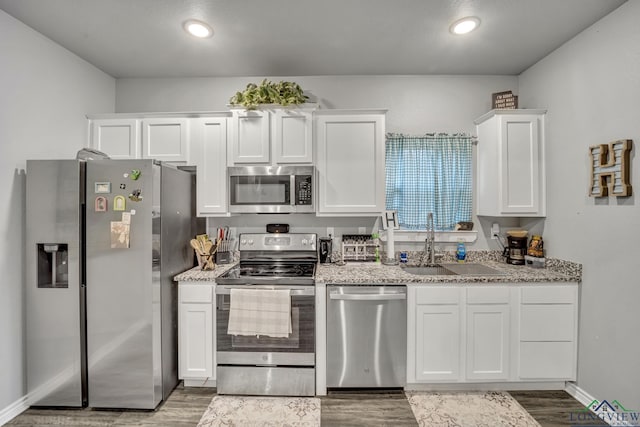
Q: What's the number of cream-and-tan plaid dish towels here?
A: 1